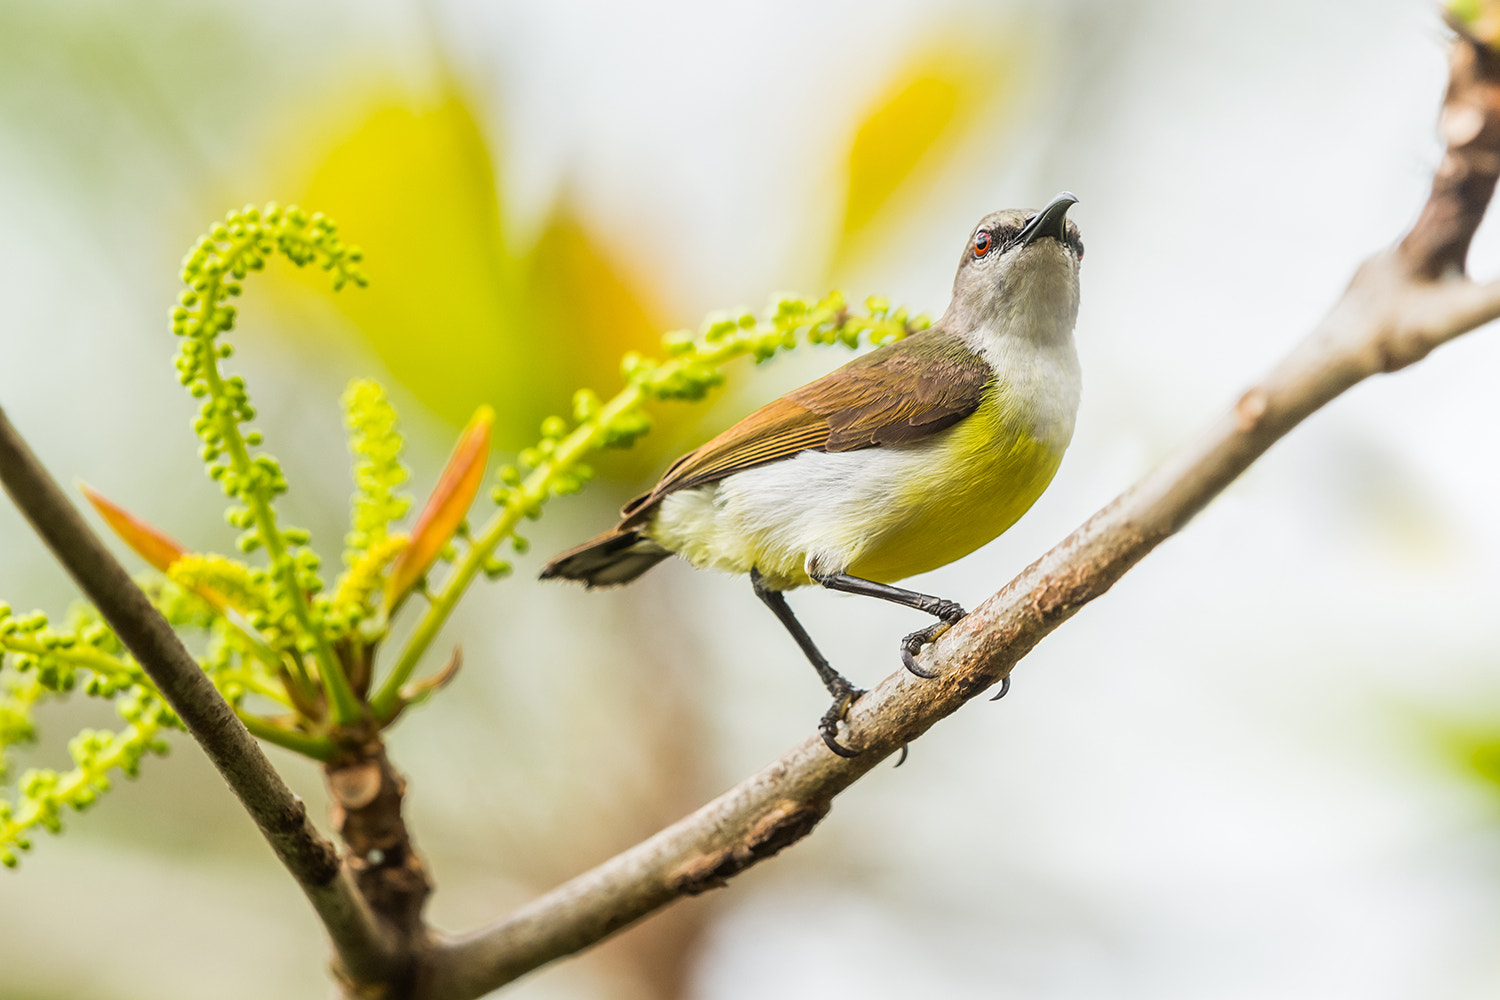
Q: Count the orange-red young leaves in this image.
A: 2